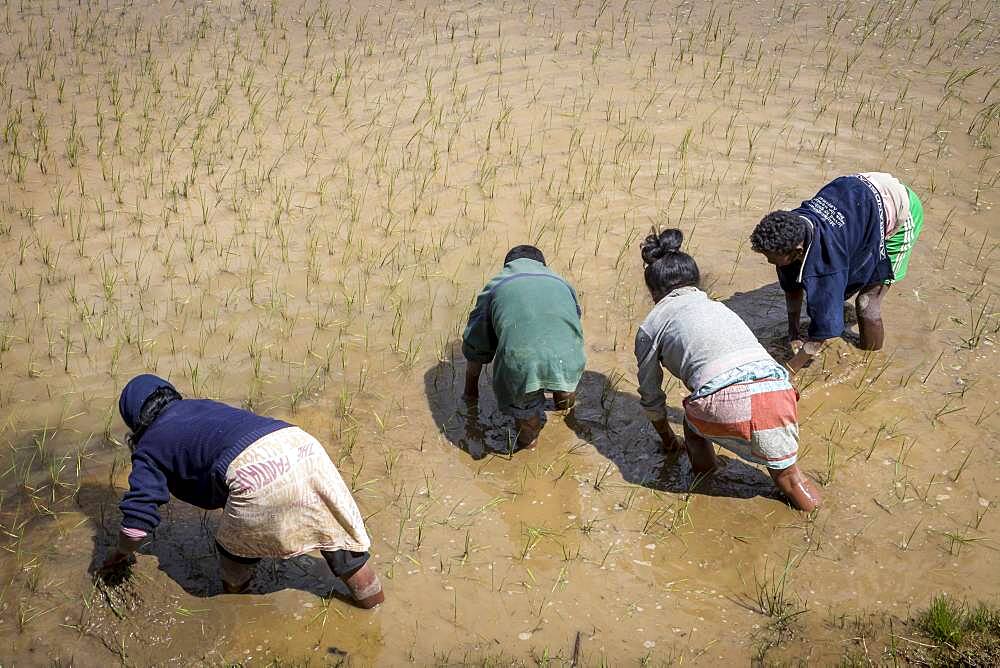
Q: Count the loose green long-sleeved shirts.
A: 1